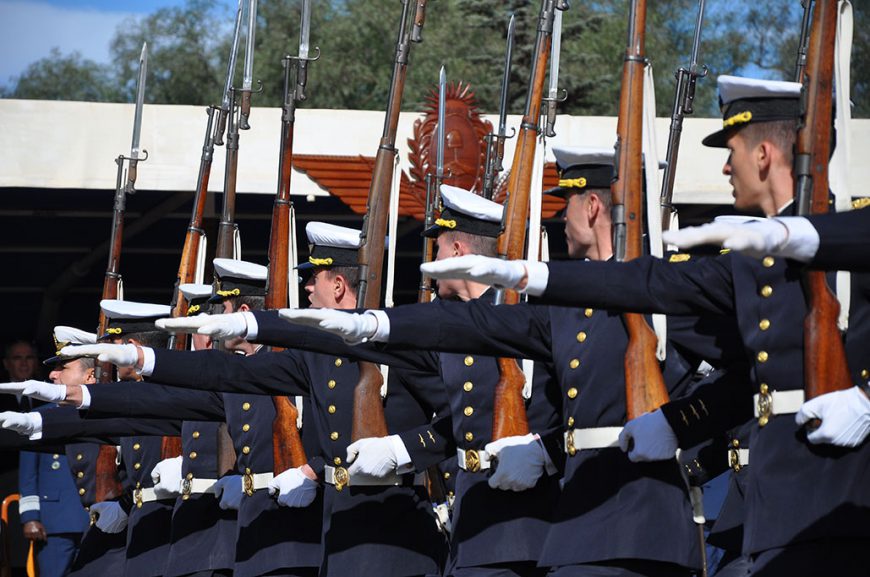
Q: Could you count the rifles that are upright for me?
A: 13